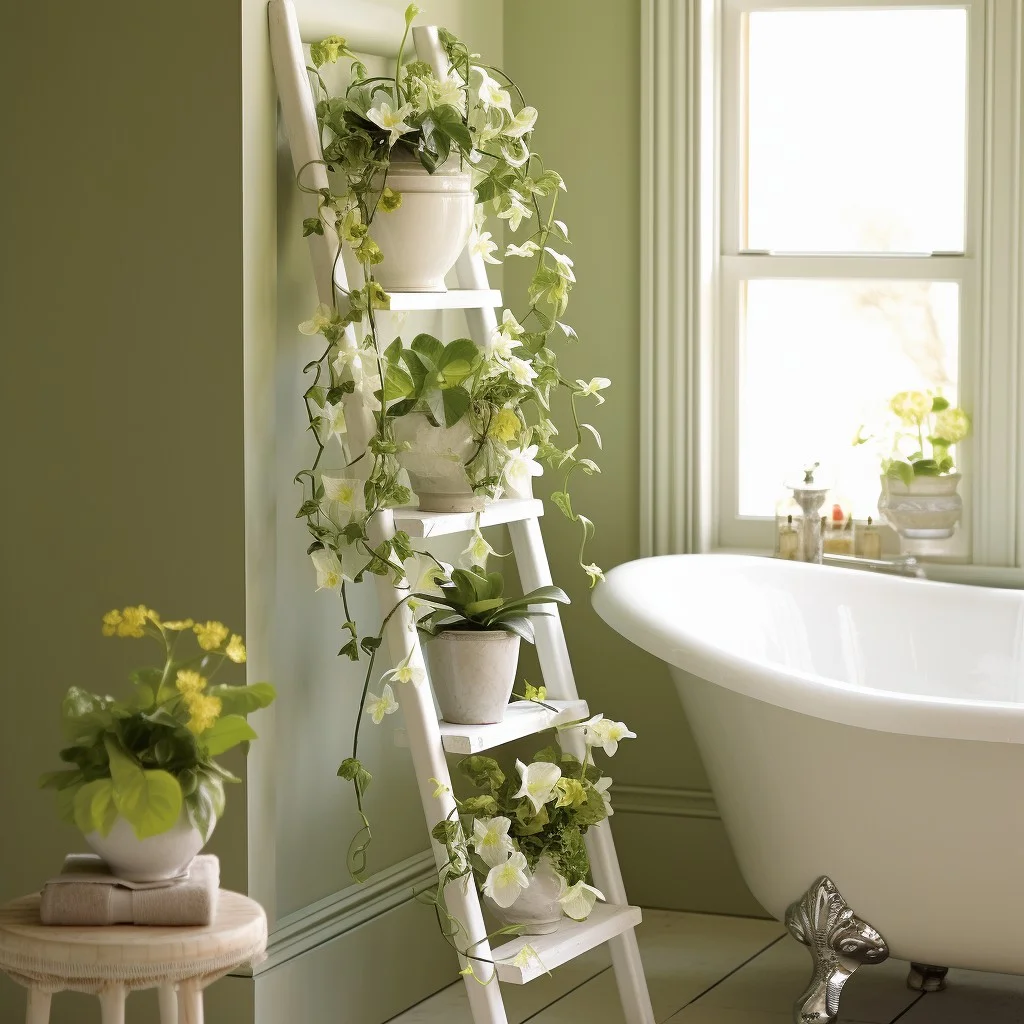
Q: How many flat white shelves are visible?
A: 4